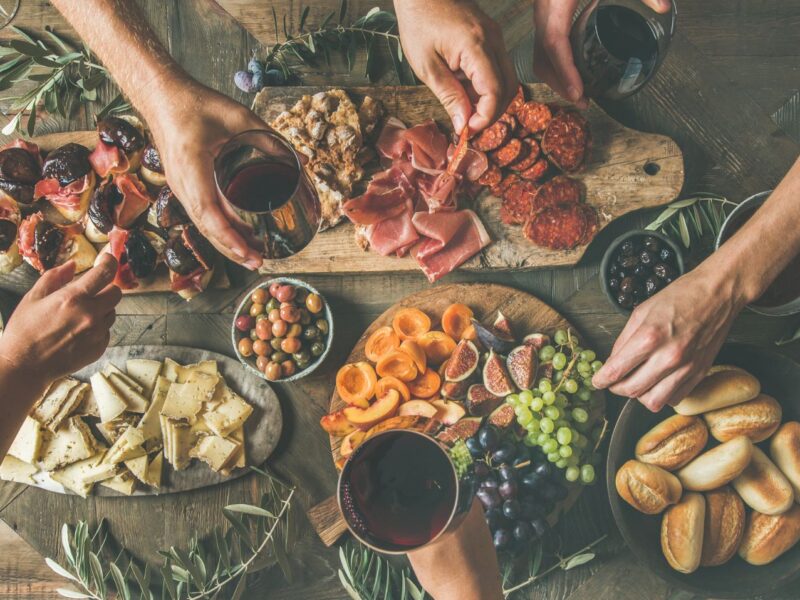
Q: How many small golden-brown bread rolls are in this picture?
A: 10